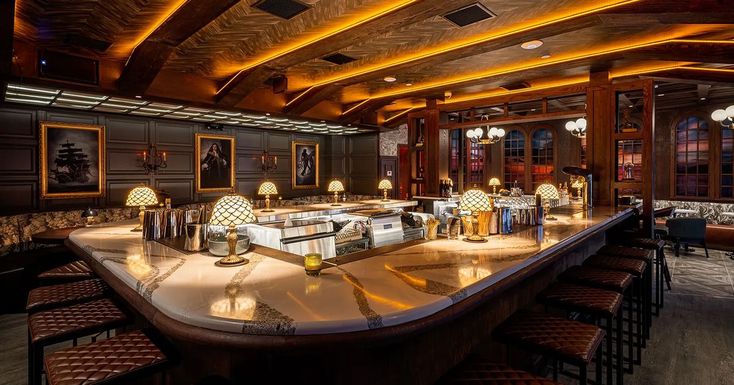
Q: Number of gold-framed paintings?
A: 3